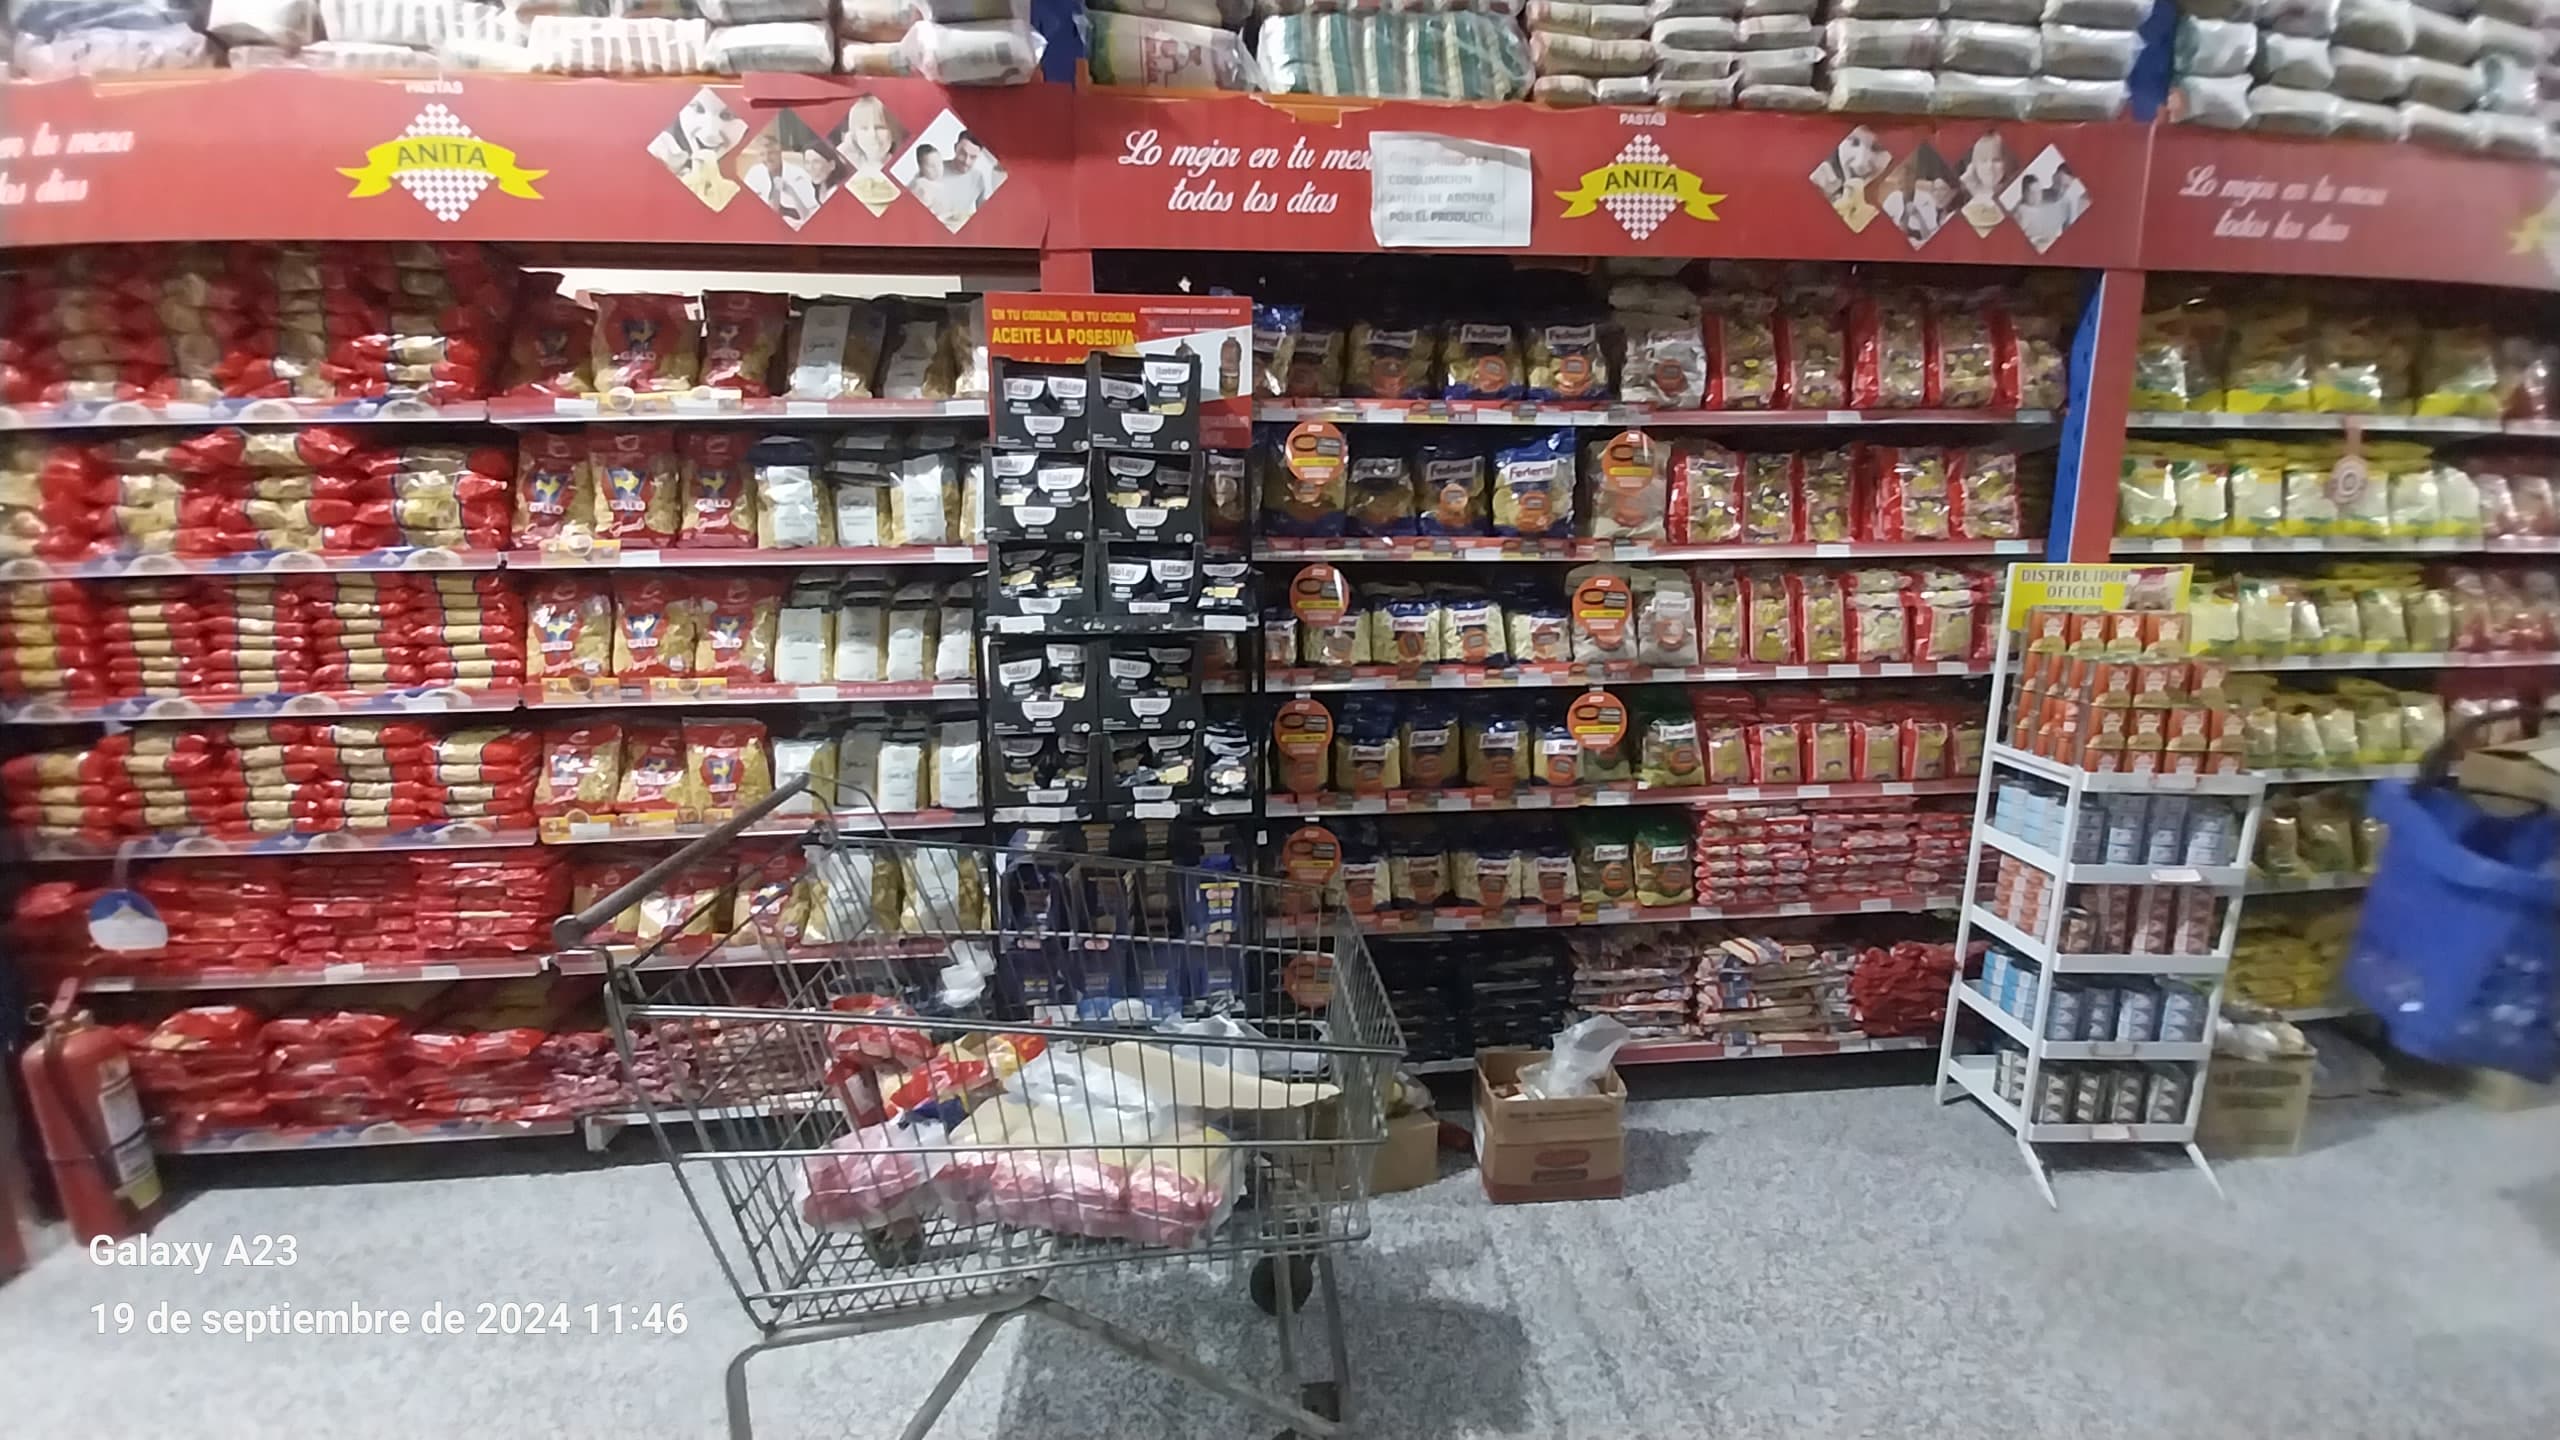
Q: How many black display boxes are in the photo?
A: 10